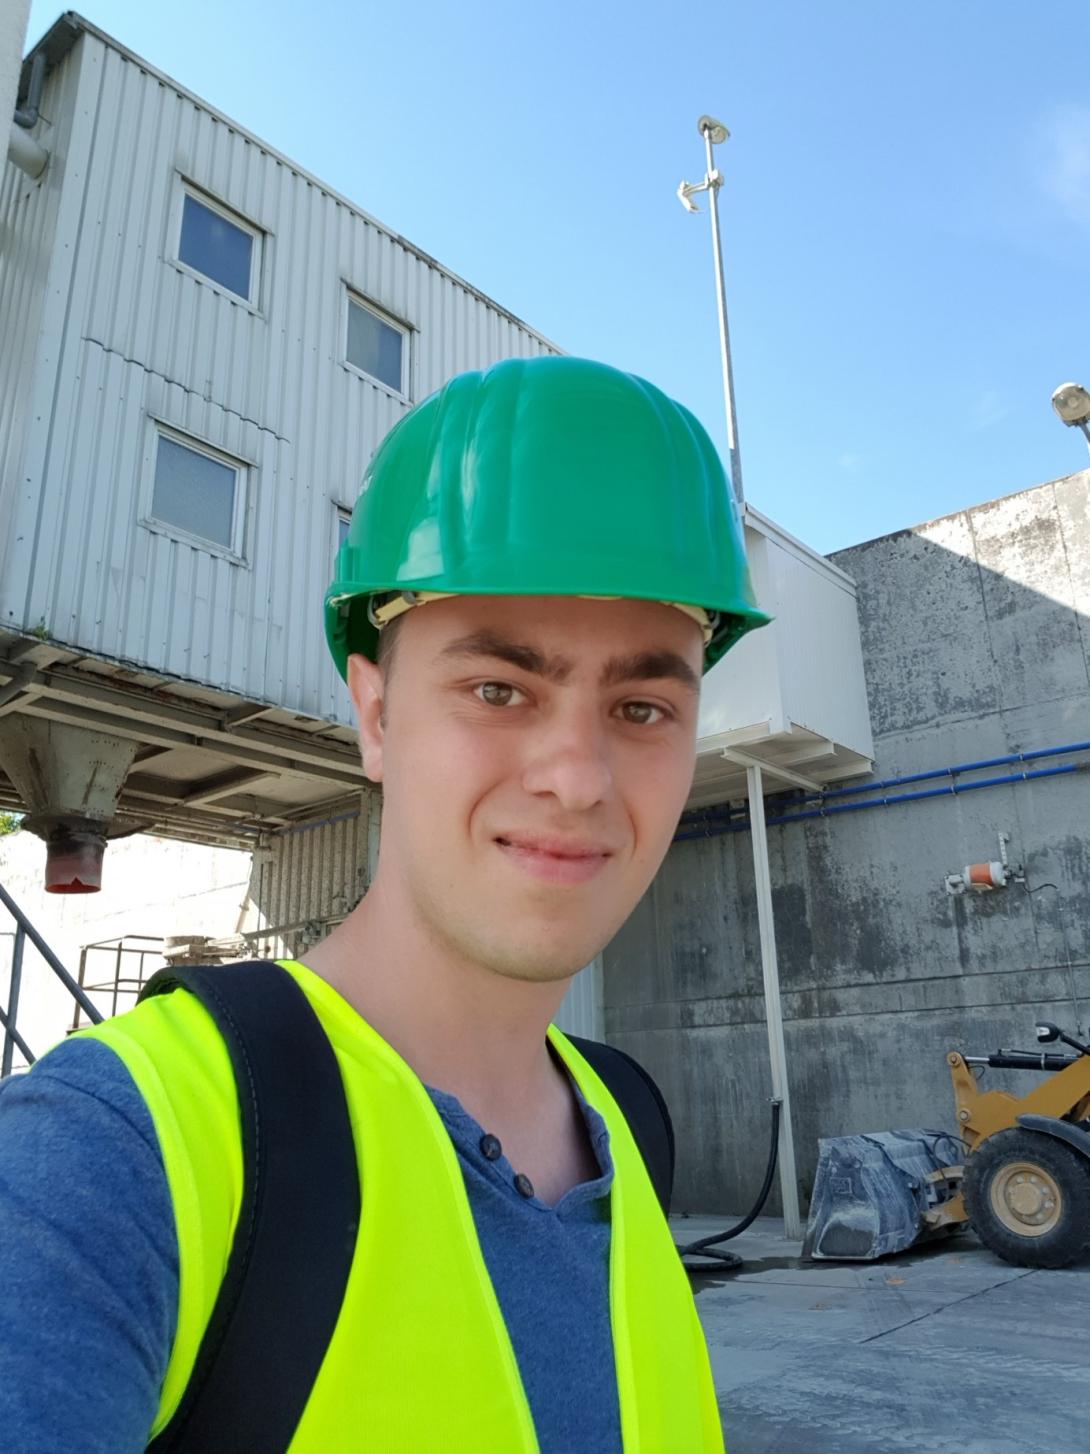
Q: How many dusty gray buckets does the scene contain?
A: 1